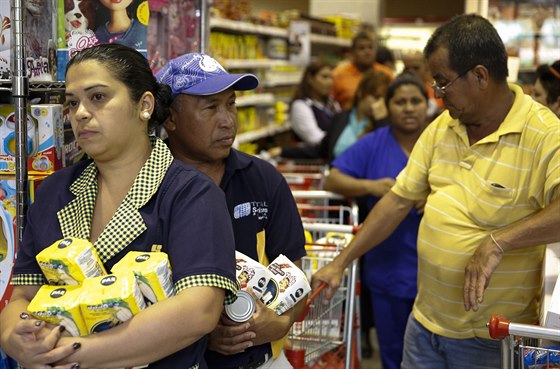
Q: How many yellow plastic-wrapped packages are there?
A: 4